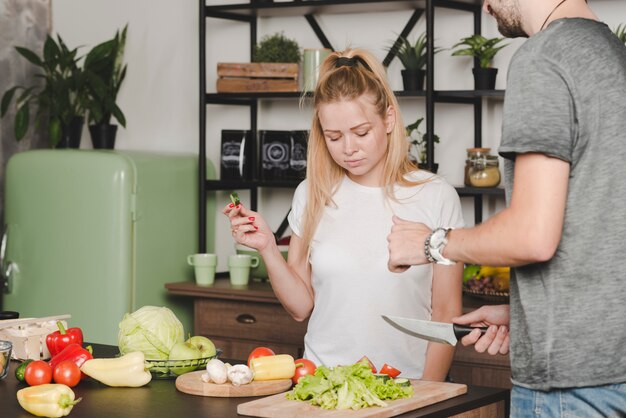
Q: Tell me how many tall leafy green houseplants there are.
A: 2